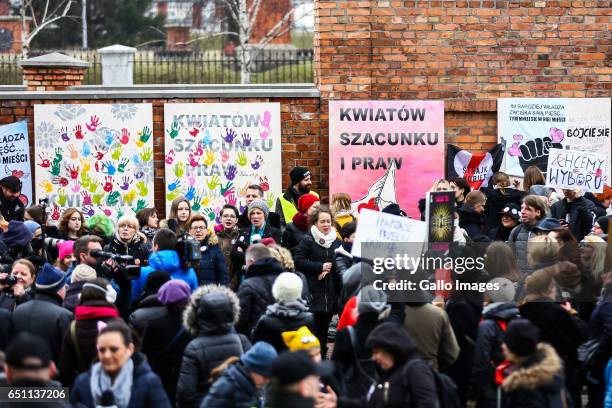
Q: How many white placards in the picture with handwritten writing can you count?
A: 2